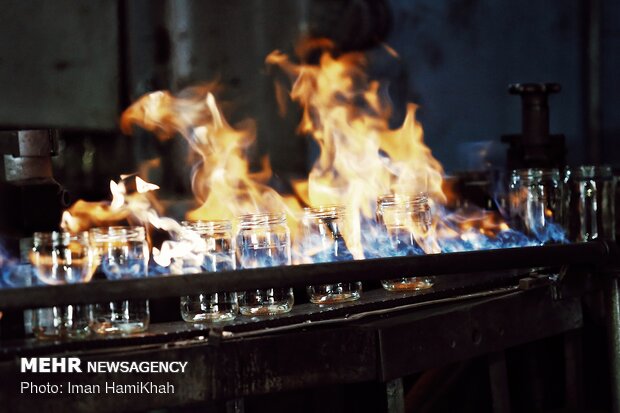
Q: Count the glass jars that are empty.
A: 8